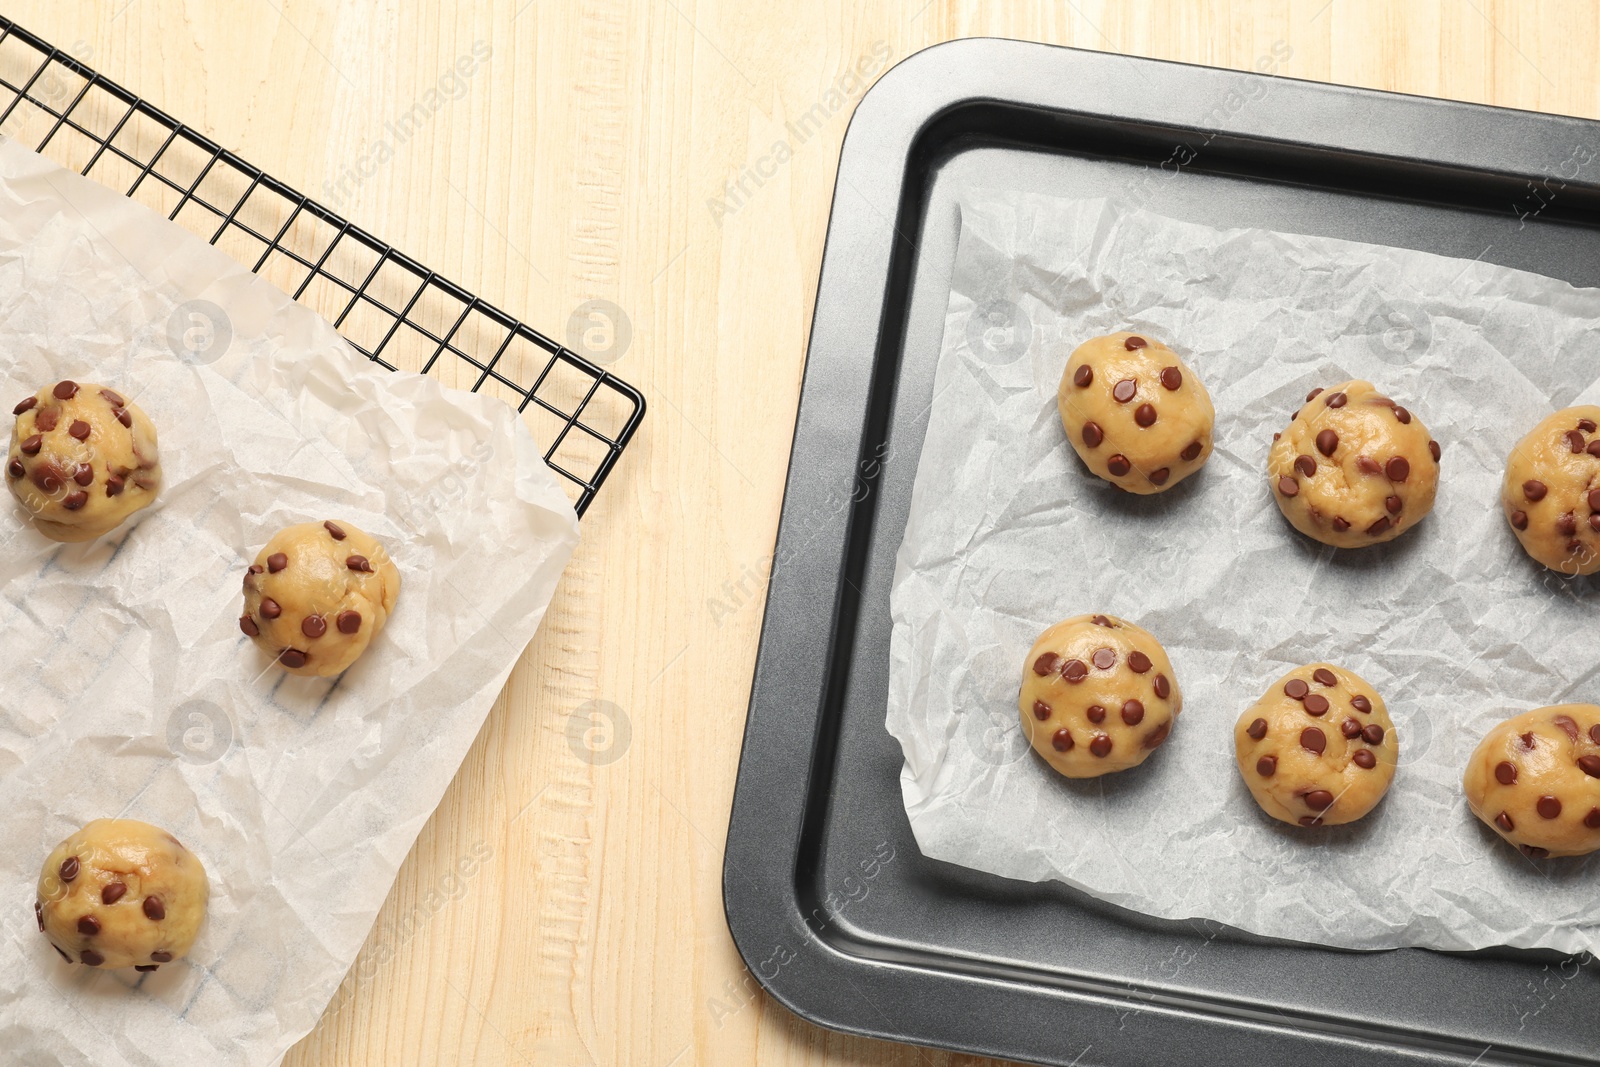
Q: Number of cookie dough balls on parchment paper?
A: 9